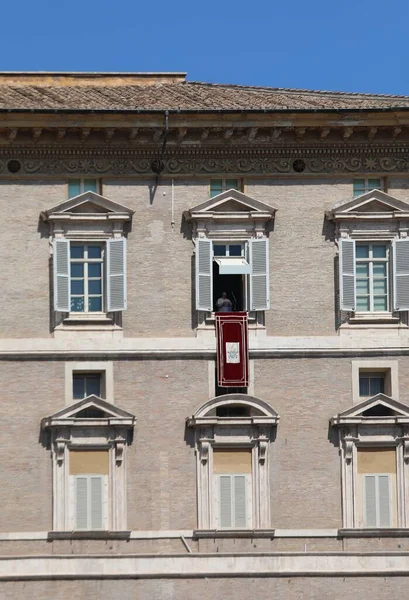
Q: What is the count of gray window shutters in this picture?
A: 12